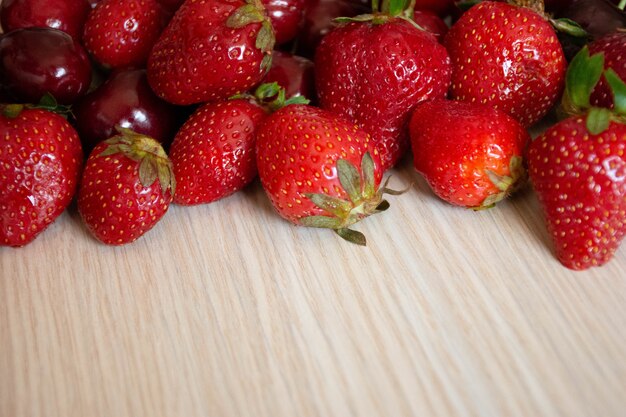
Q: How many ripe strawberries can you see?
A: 11